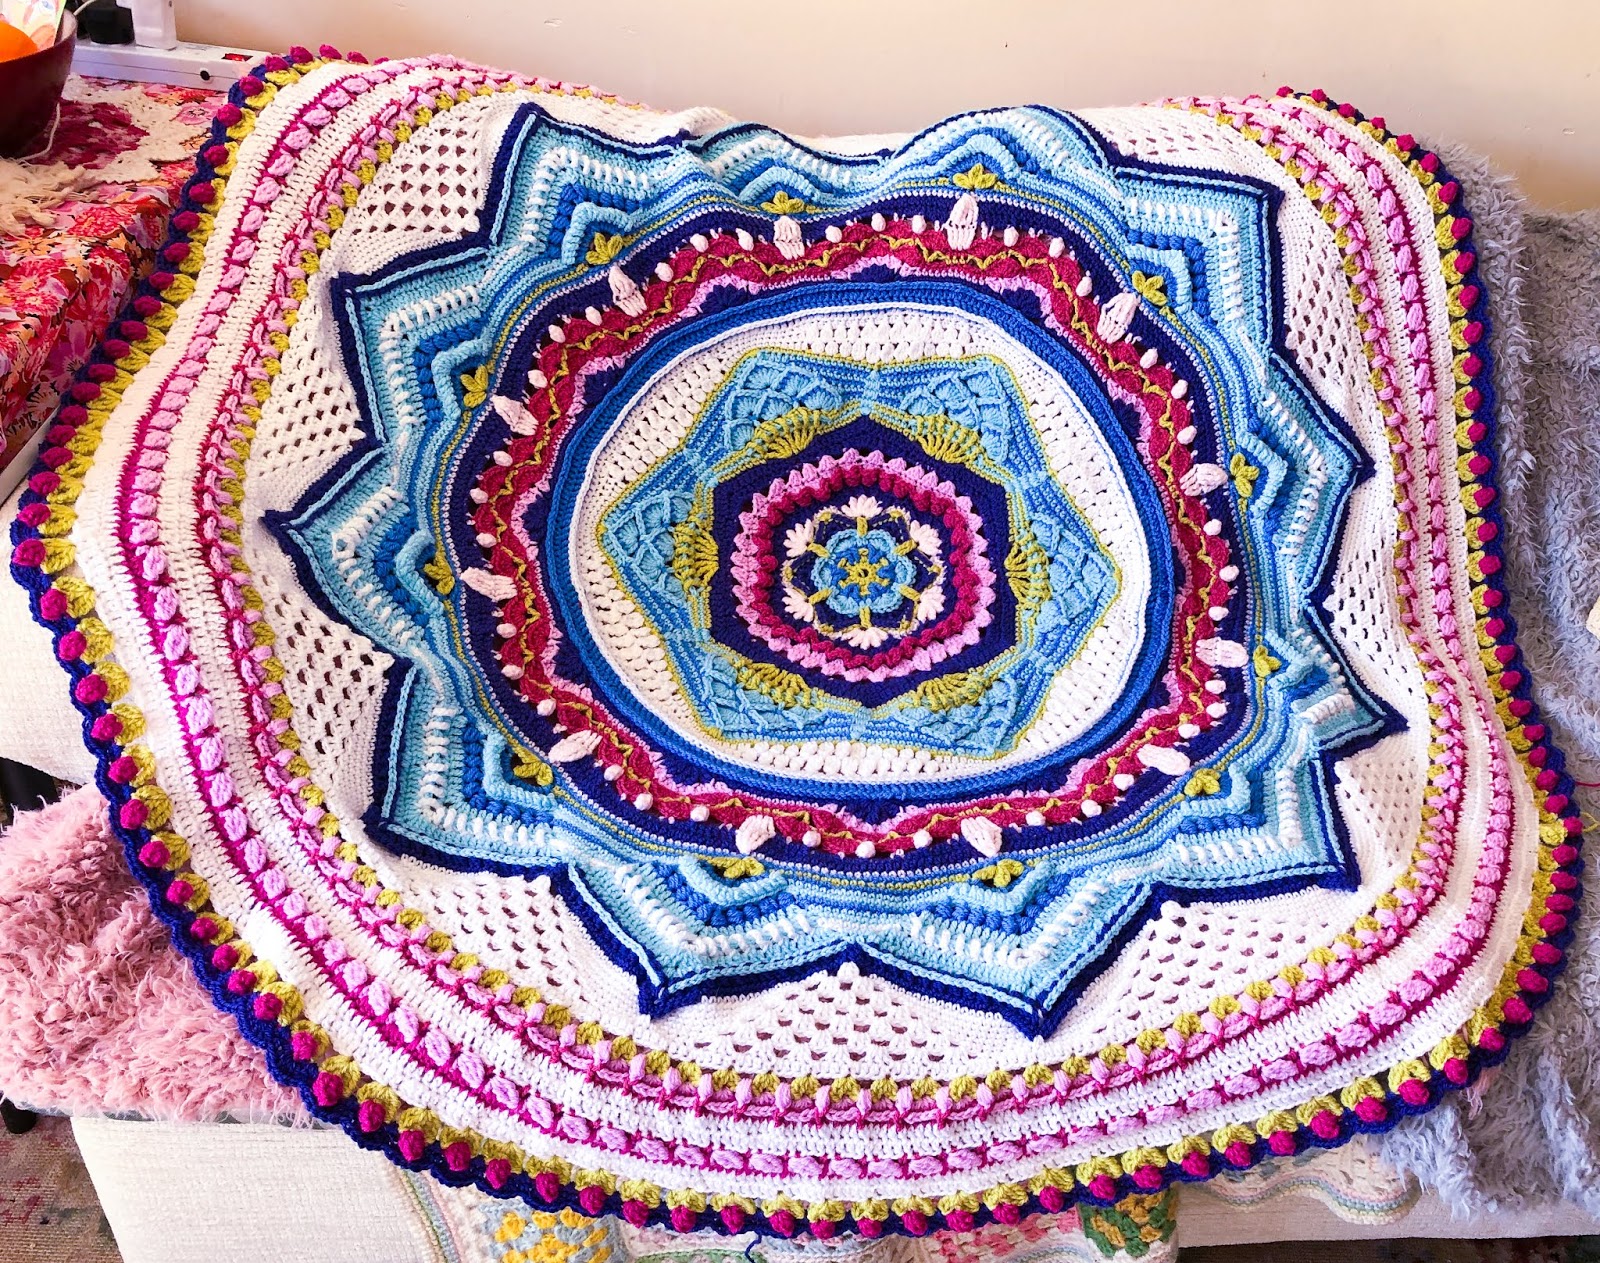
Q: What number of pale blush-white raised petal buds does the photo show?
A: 12